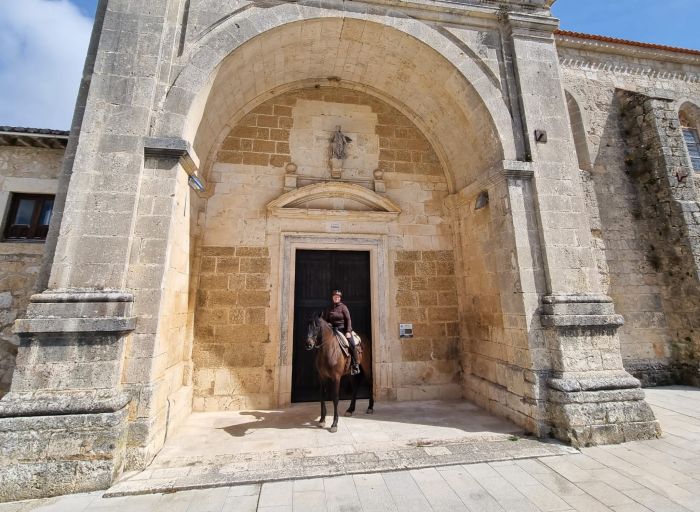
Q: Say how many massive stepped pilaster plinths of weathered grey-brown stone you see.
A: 2